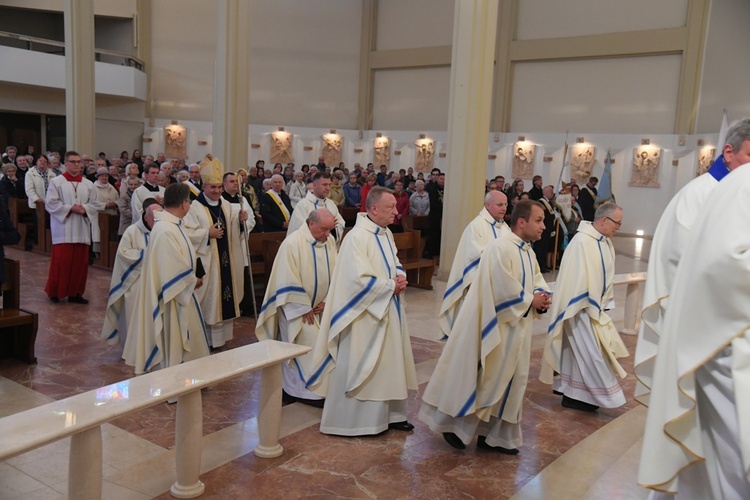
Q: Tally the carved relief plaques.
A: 9